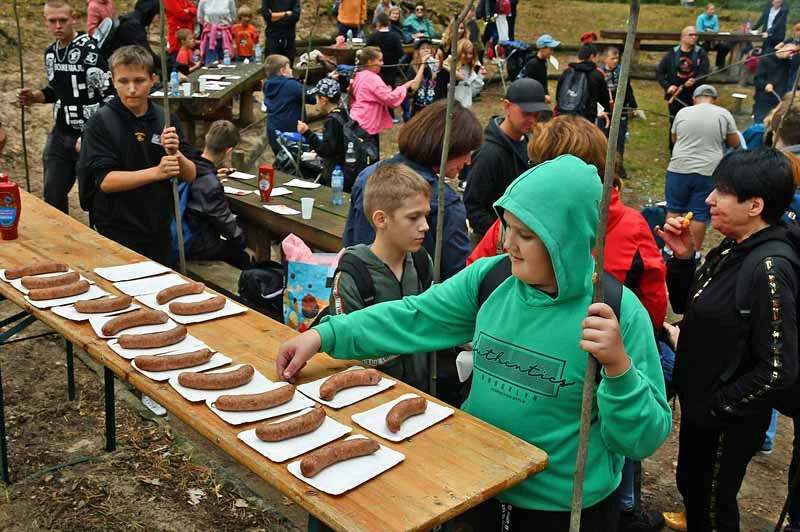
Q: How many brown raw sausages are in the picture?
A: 15